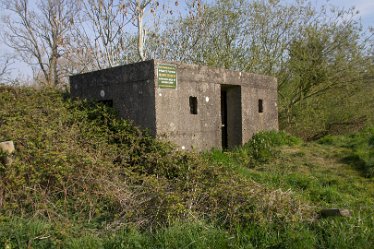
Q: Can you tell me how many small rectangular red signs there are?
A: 0